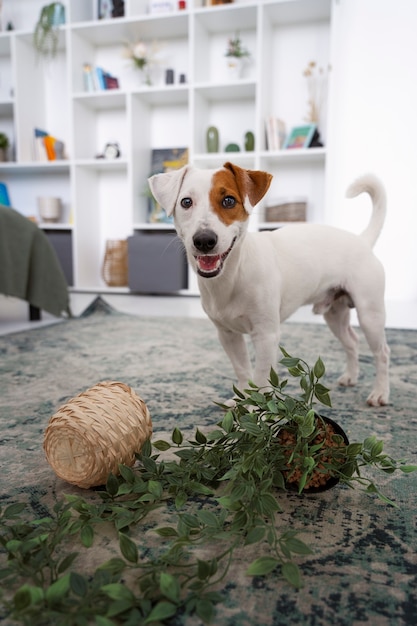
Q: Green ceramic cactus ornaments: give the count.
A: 3